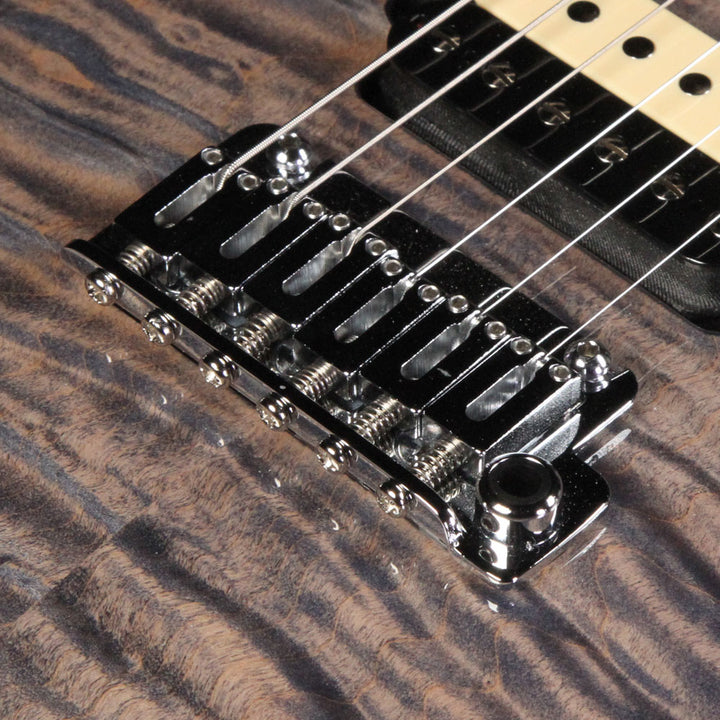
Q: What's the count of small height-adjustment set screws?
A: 12